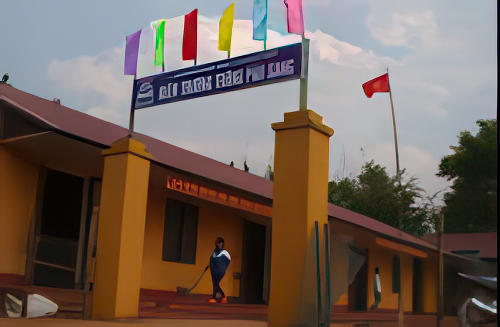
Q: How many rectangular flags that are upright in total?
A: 6